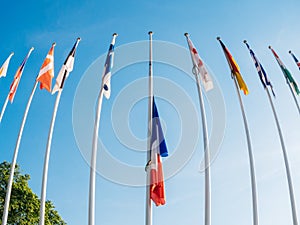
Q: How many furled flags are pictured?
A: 11